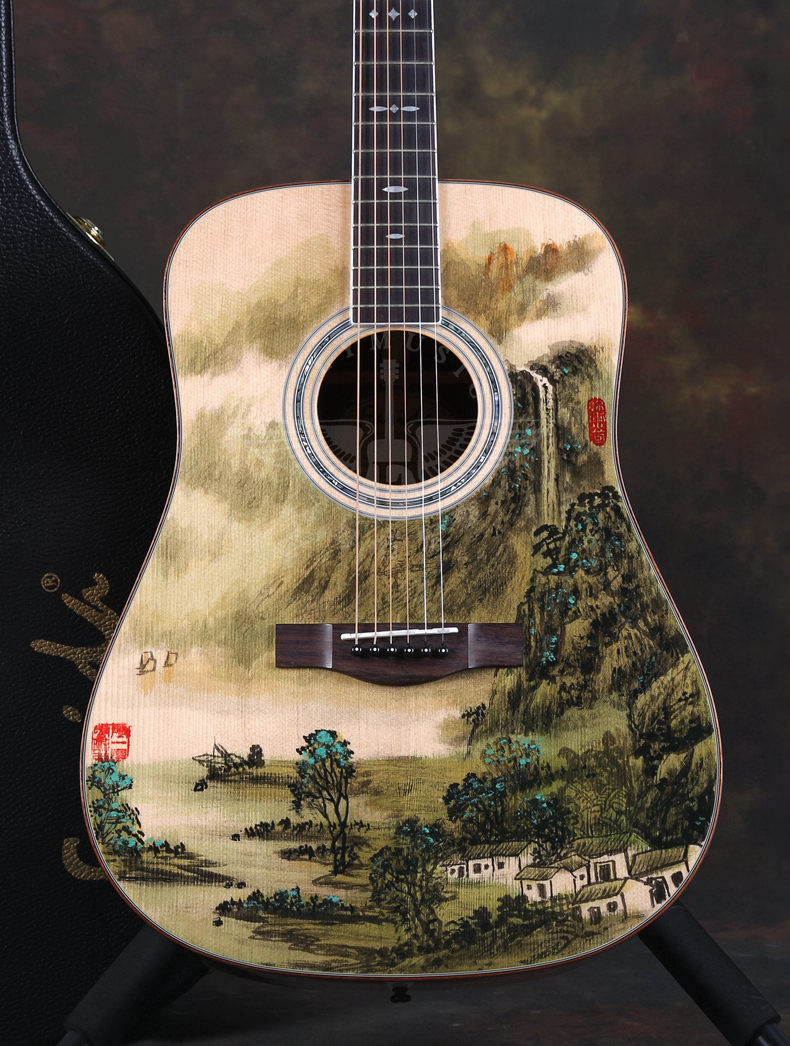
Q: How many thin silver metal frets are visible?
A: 12